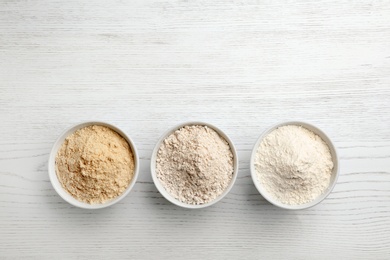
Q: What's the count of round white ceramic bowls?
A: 3